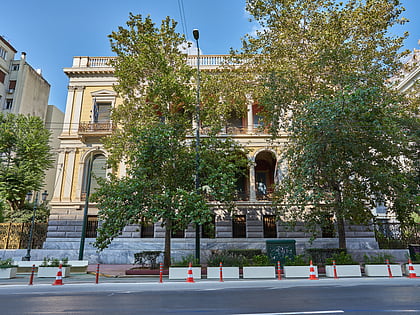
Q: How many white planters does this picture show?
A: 9